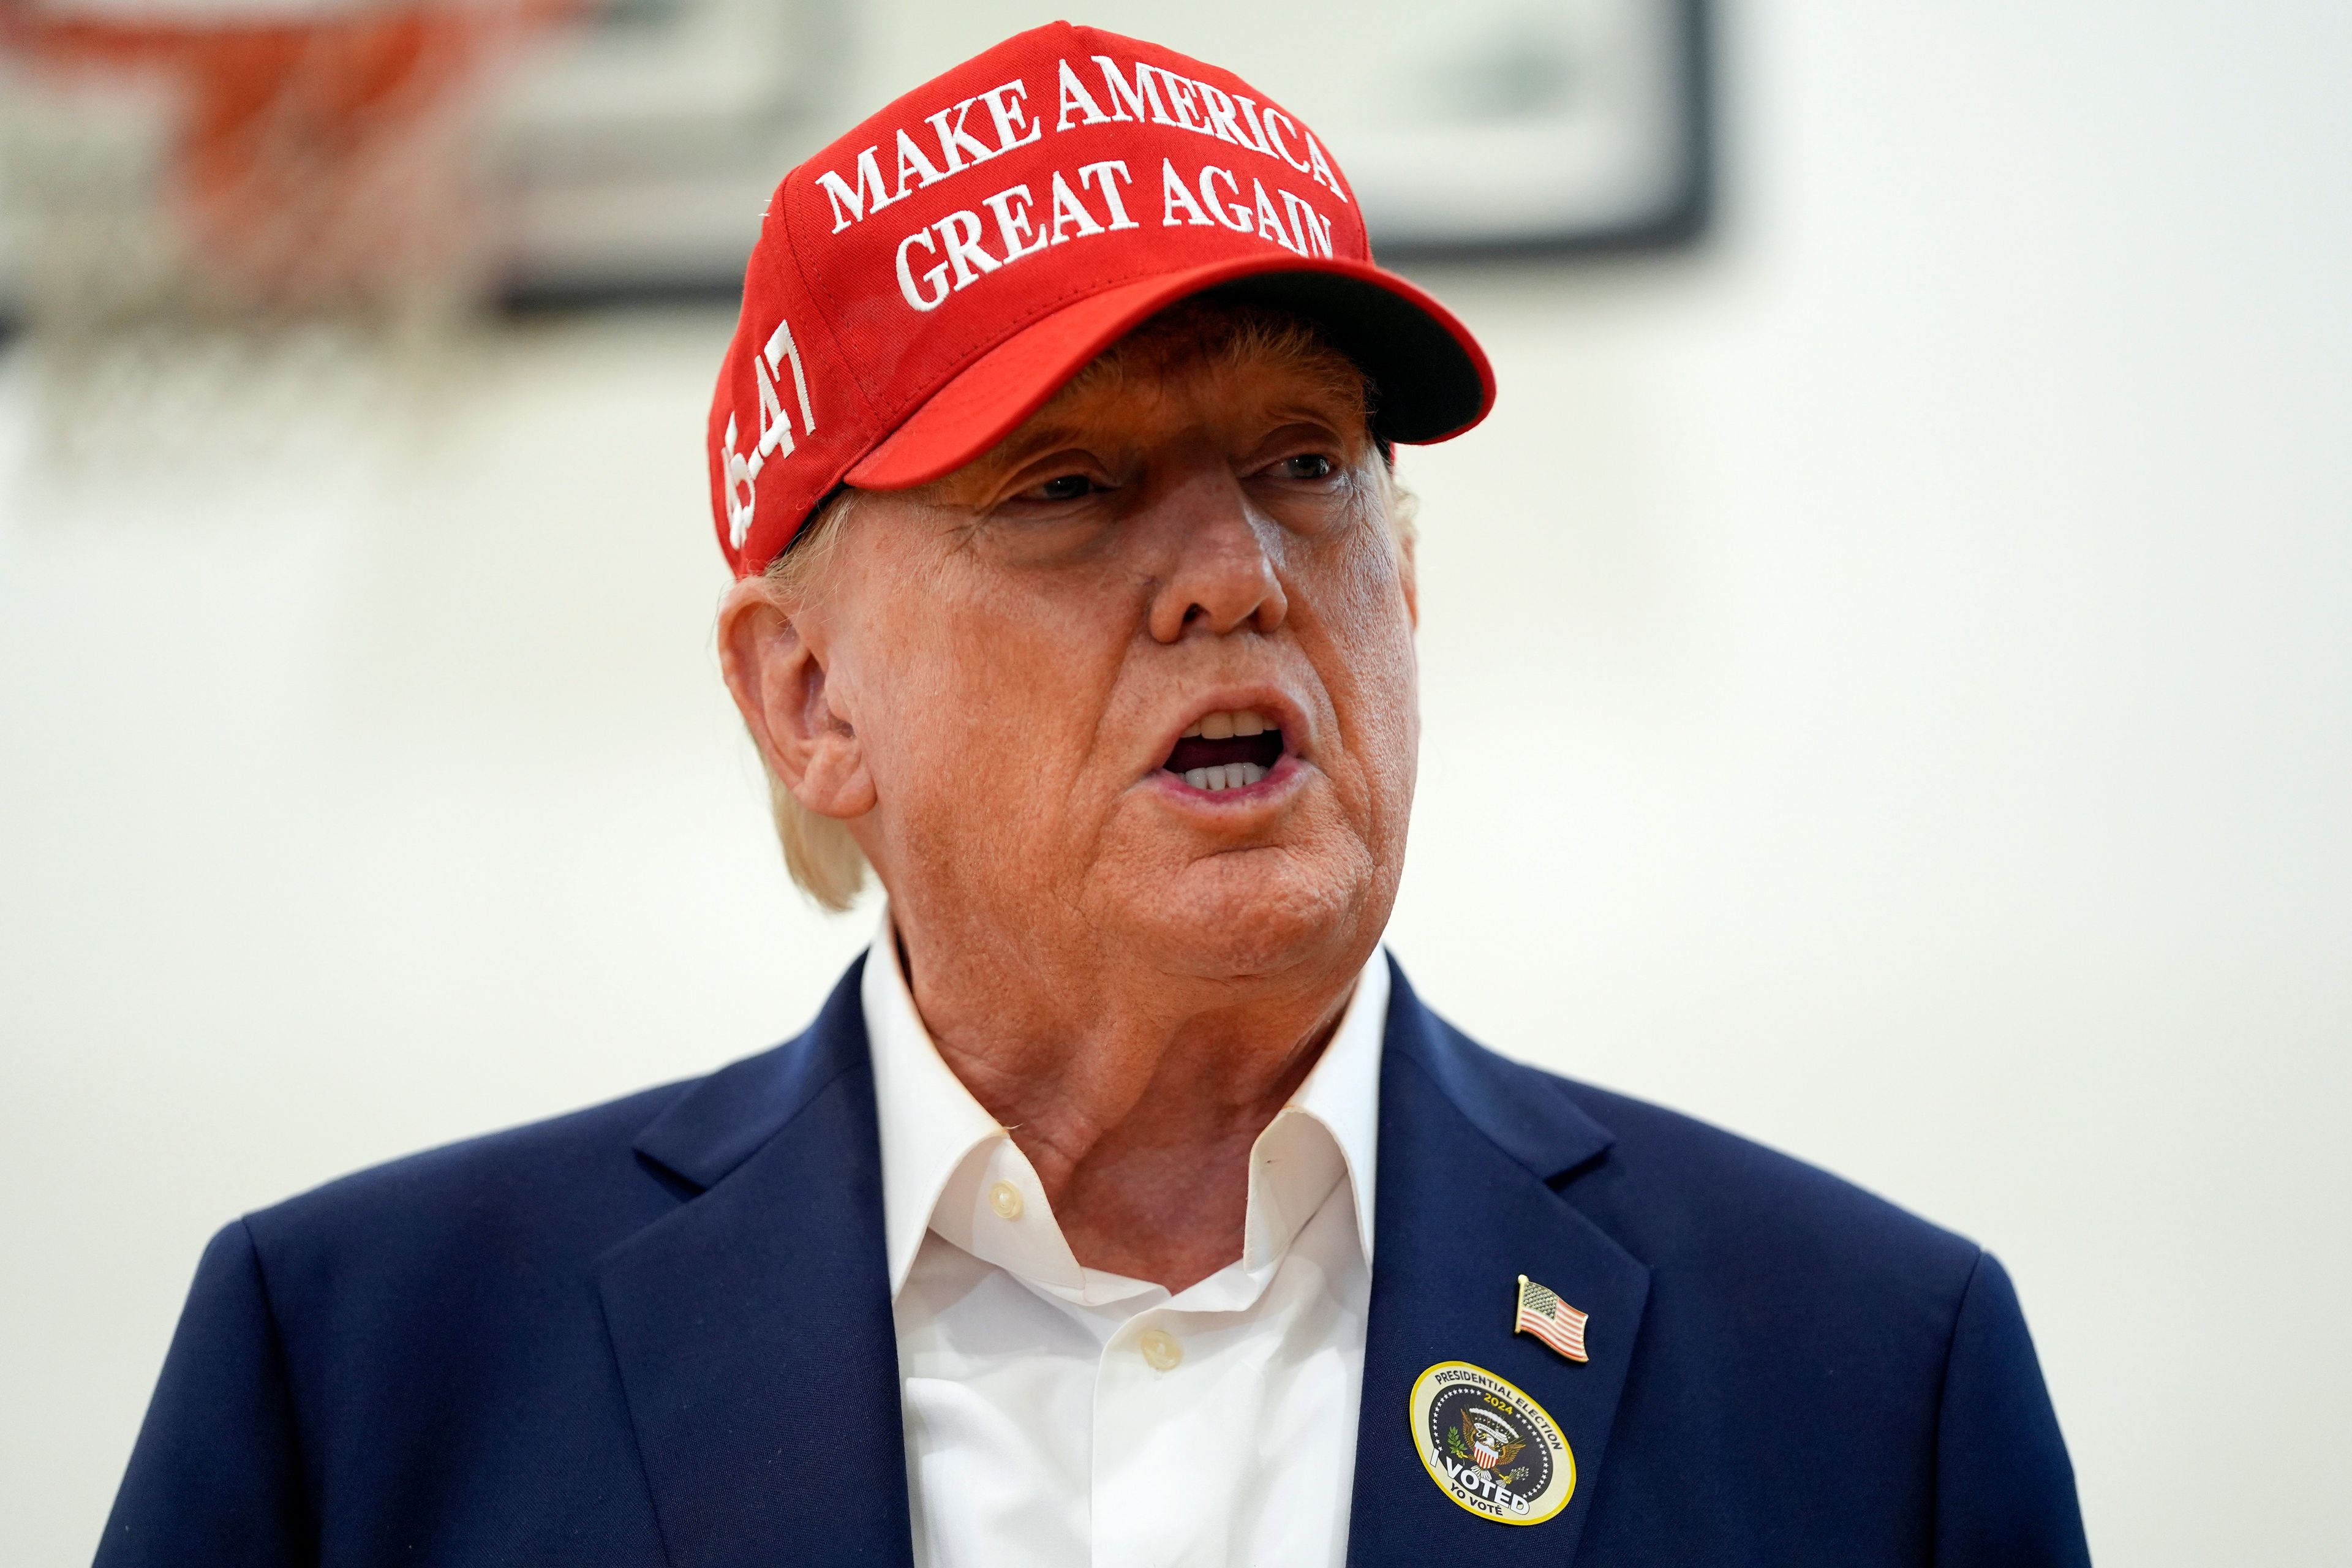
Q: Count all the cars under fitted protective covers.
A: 0